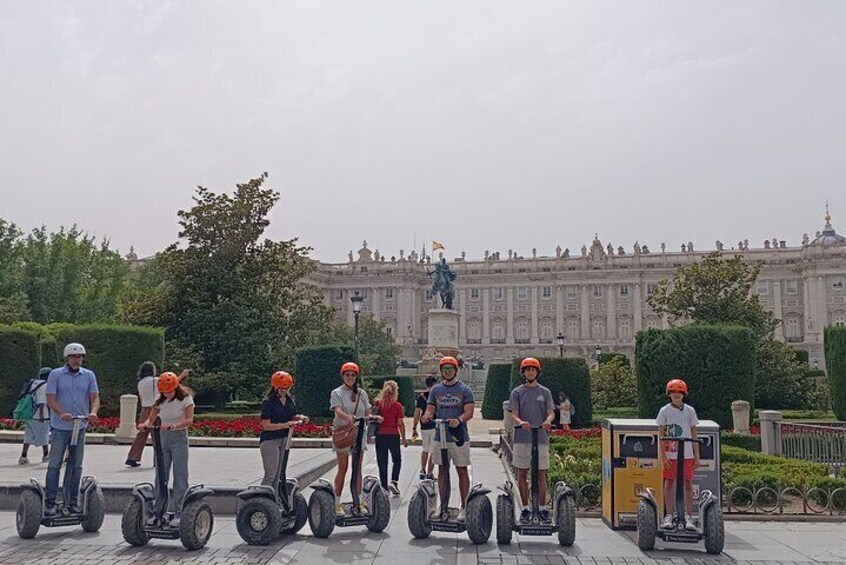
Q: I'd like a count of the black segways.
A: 7